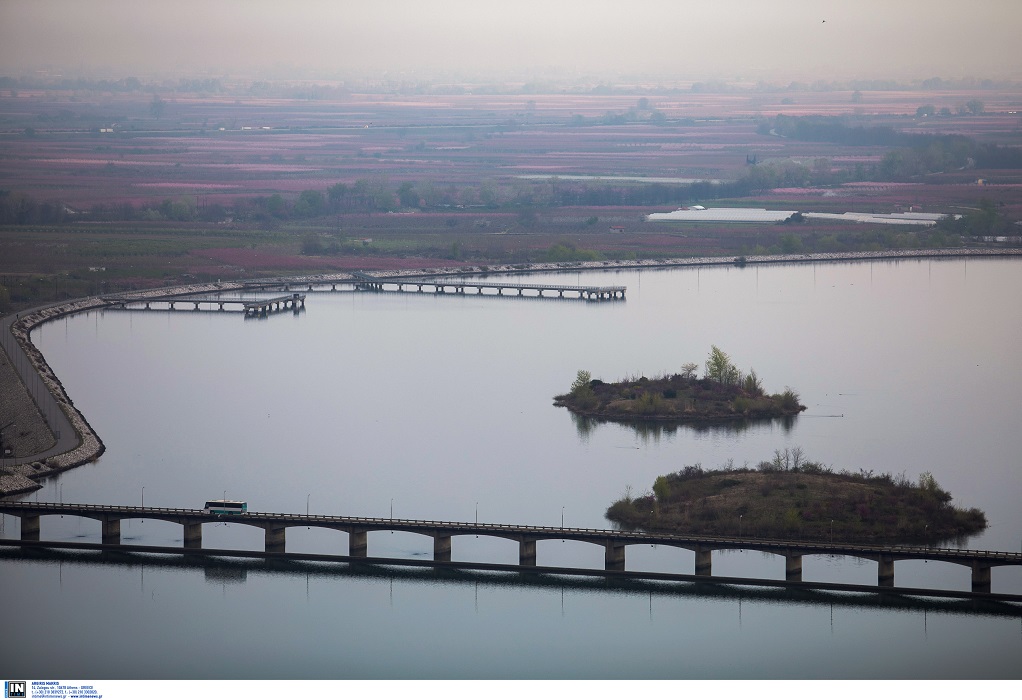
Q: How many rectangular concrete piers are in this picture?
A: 12